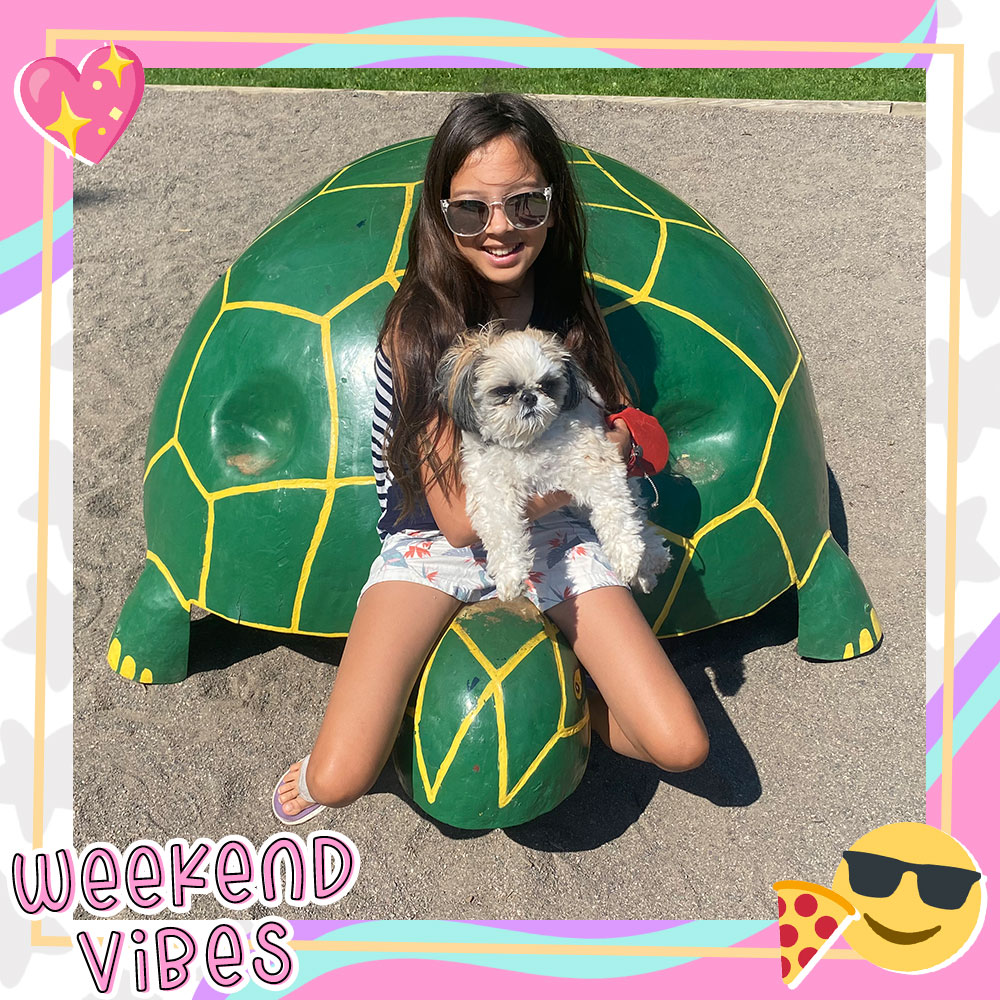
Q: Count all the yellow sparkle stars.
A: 2